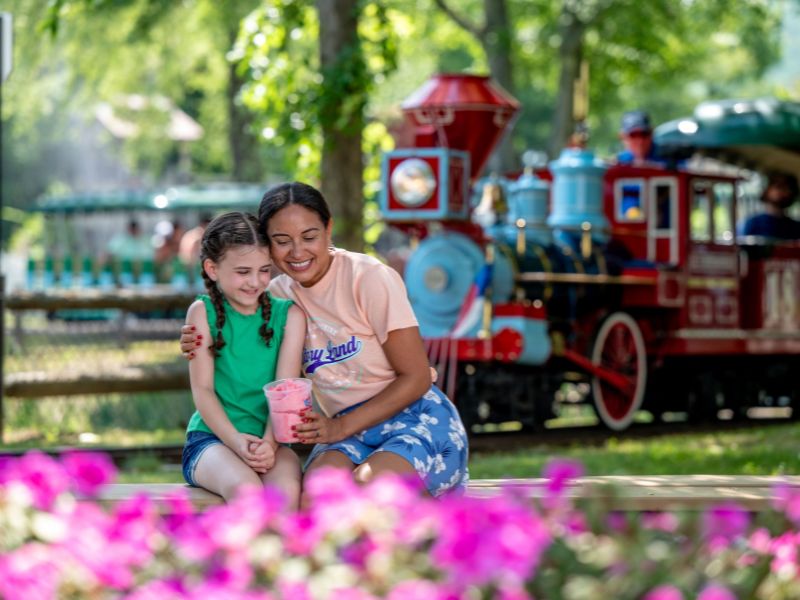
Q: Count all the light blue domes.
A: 2